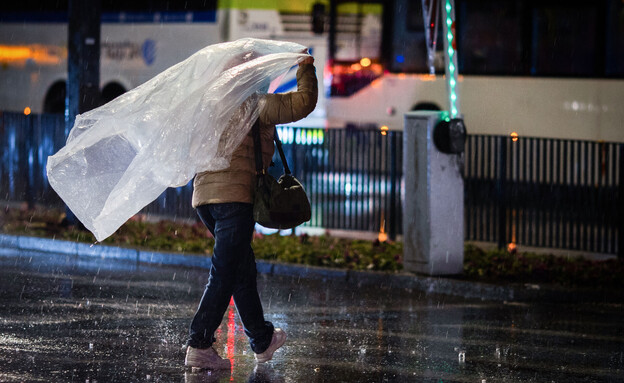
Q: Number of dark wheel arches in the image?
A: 3